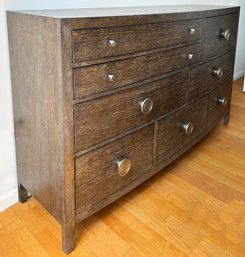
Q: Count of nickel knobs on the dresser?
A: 10